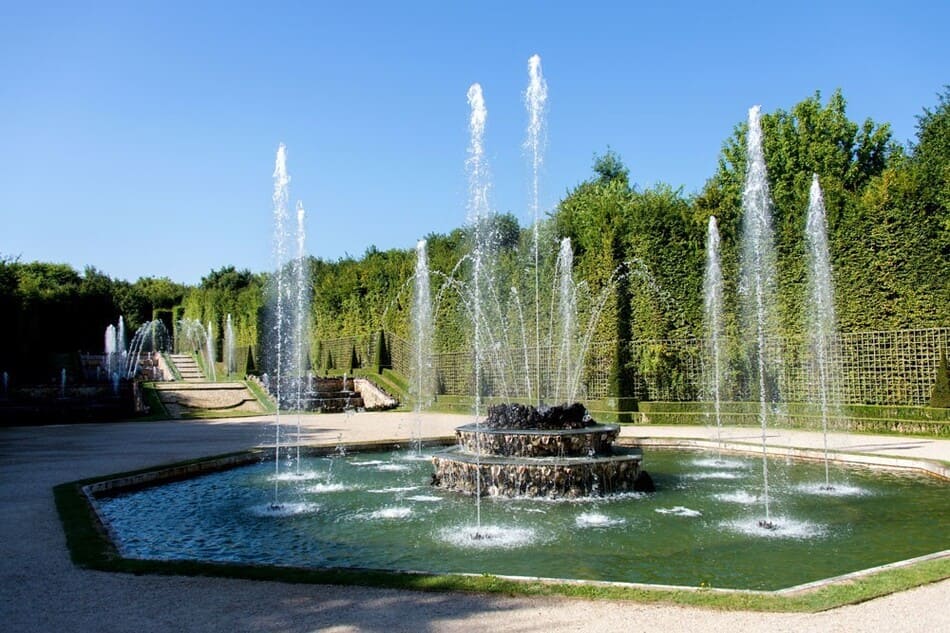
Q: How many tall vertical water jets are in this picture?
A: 9